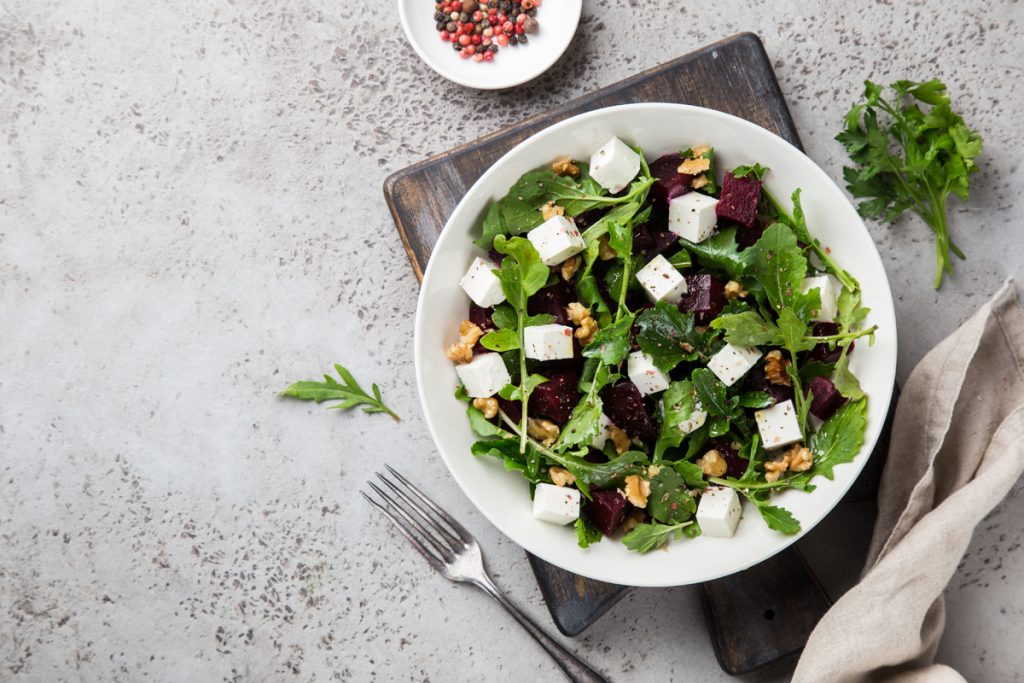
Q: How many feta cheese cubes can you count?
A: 15